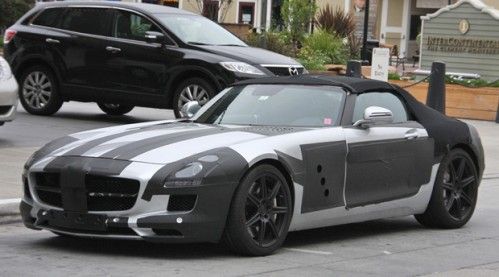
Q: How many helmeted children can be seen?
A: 0